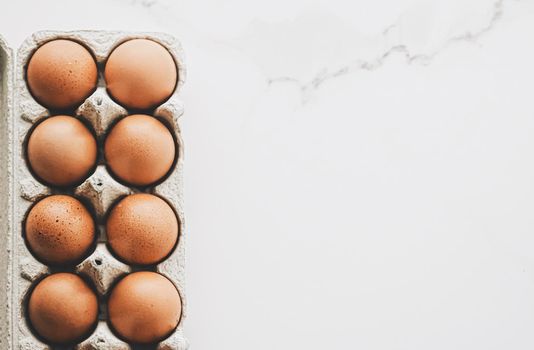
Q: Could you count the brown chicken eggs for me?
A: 8